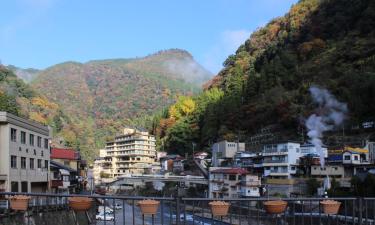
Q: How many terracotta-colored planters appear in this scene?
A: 6